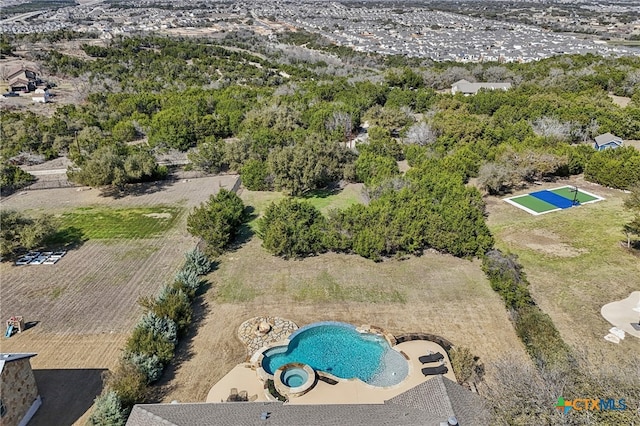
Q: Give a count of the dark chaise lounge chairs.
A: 2